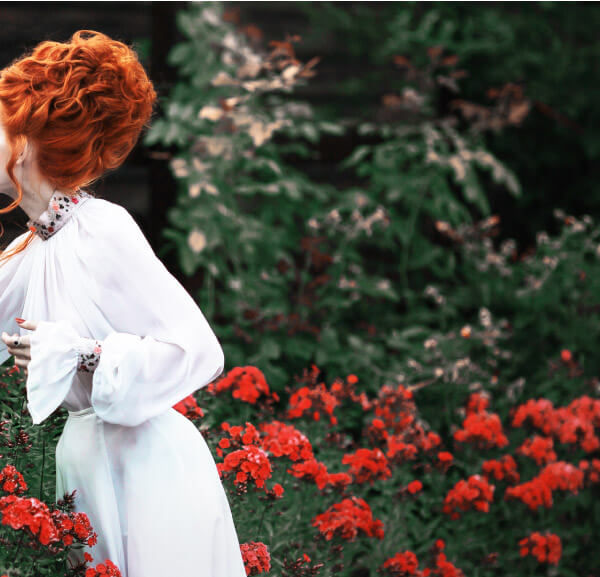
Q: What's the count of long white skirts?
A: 1